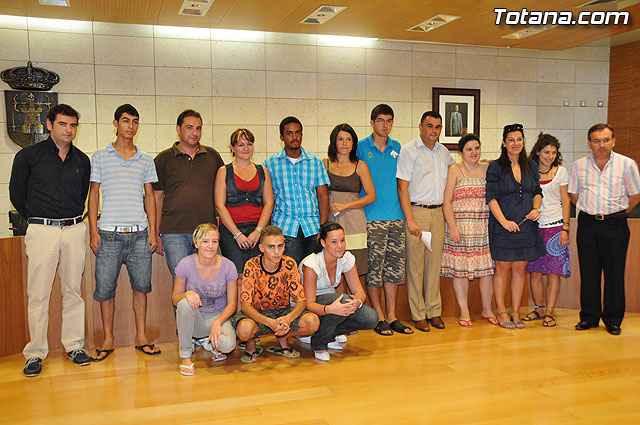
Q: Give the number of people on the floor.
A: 3